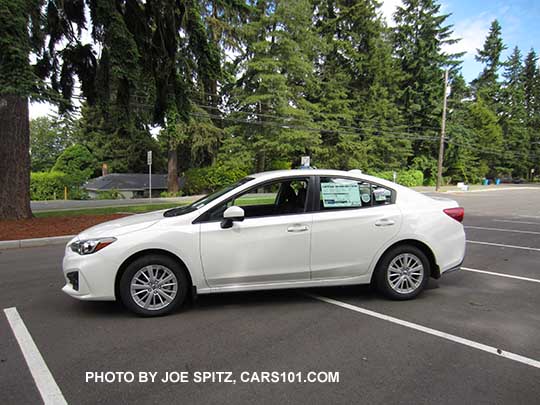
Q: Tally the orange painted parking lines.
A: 0